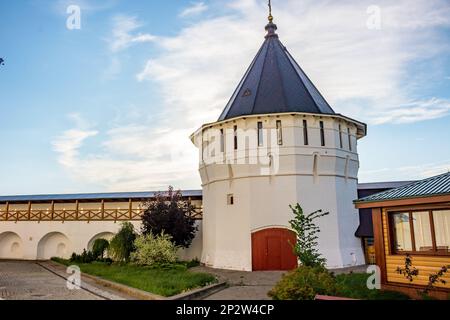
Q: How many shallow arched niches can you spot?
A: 3